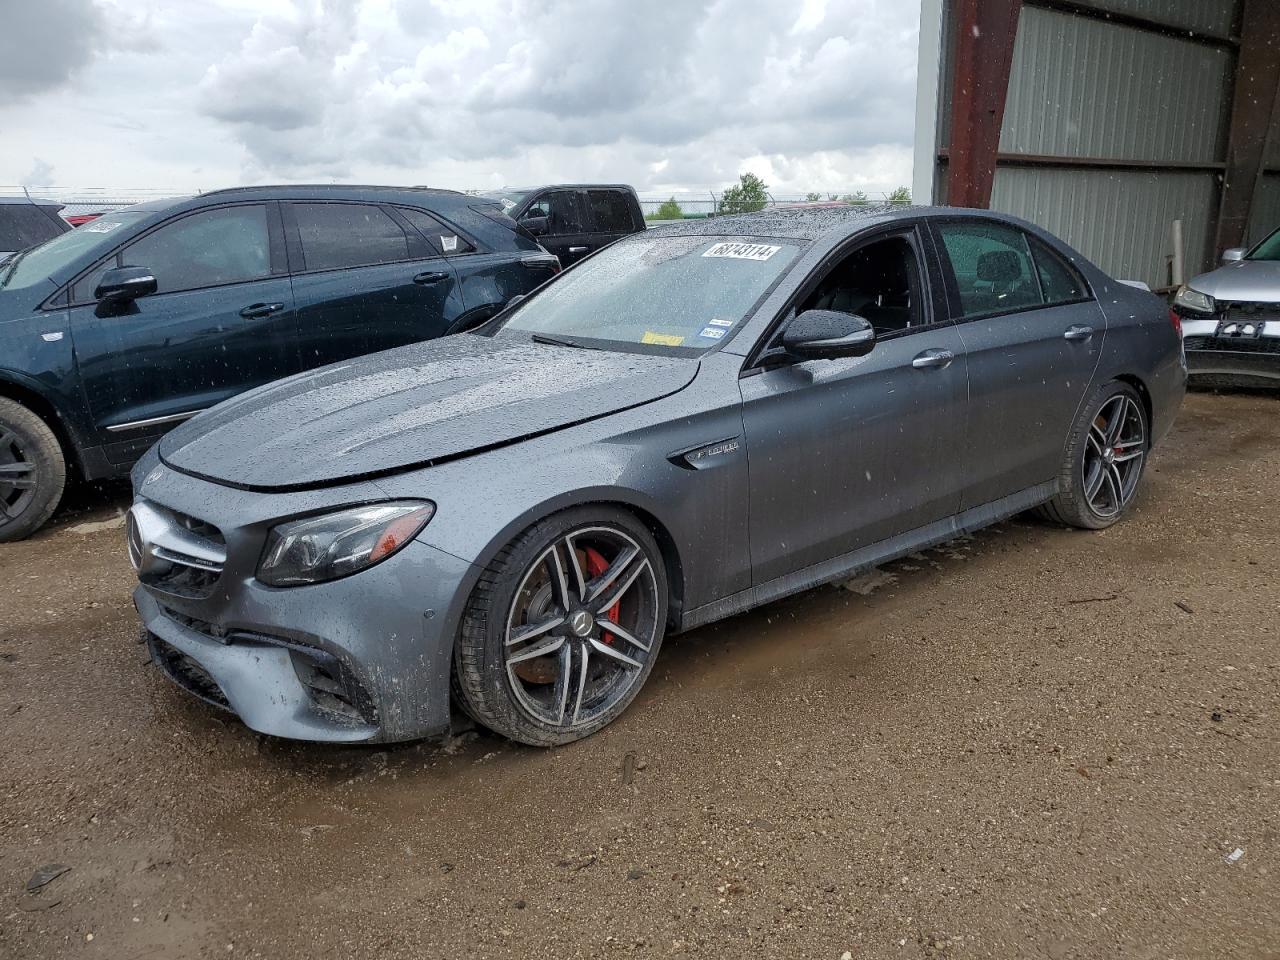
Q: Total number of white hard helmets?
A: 0